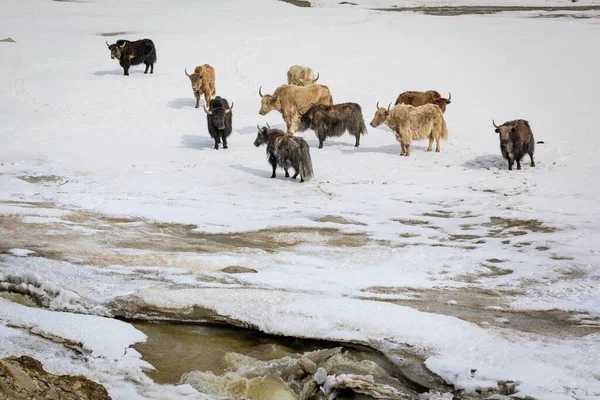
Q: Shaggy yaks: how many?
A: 10